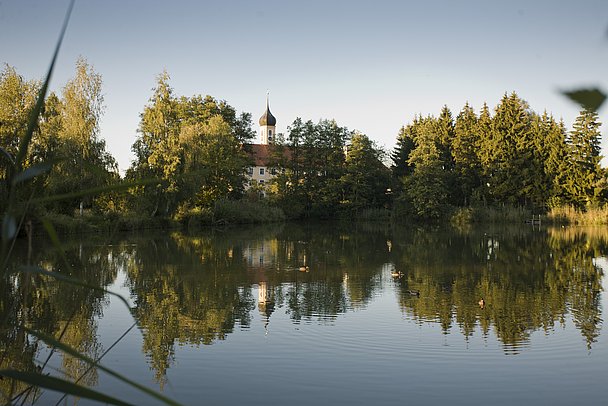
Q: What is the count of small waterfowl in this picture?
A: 4